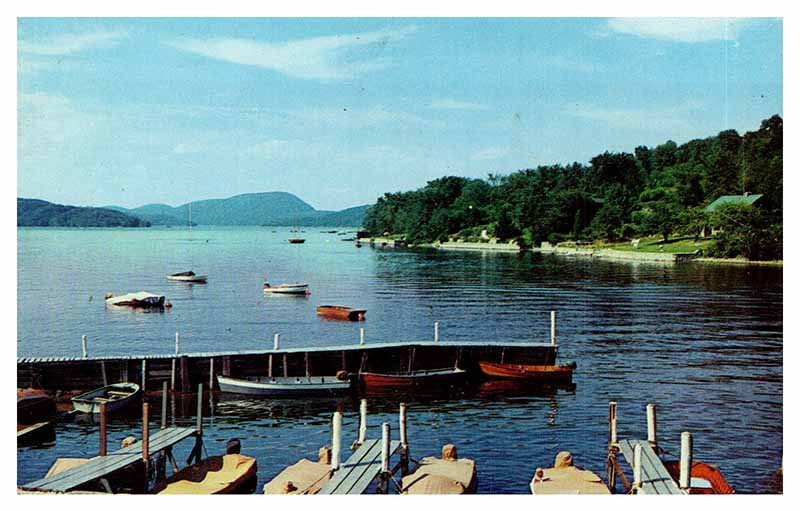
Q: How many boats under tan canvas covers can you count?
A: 5